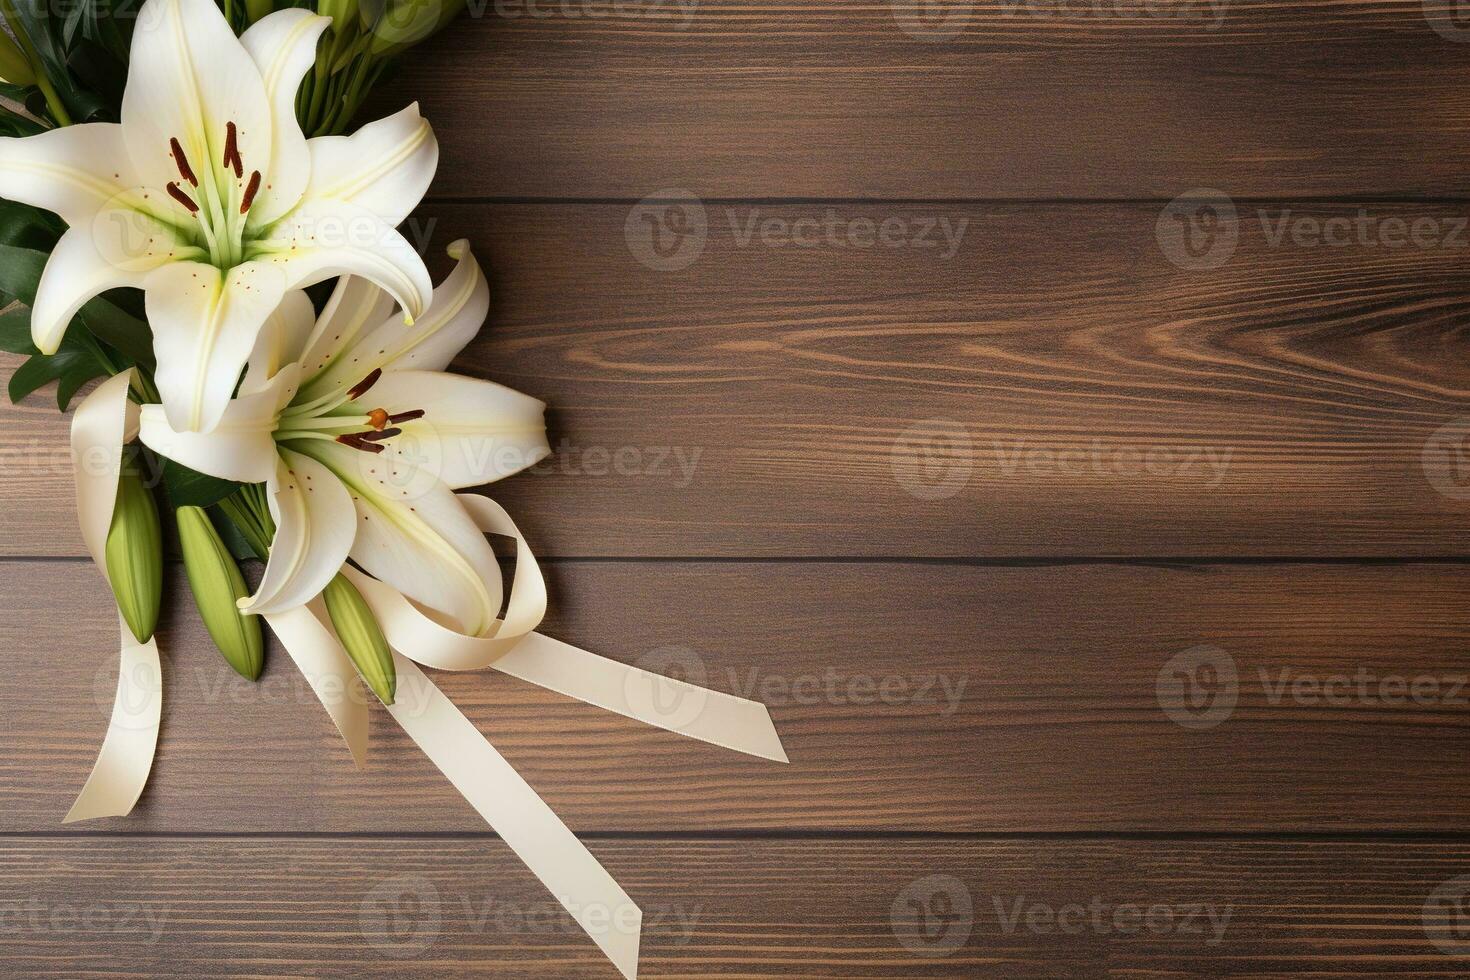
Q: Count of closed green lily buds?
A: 3